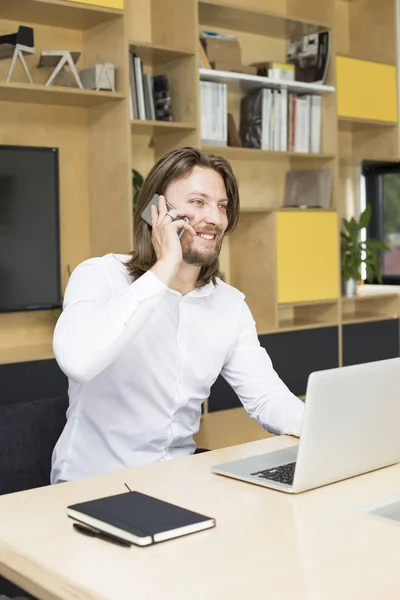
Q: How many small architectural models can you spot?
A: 3